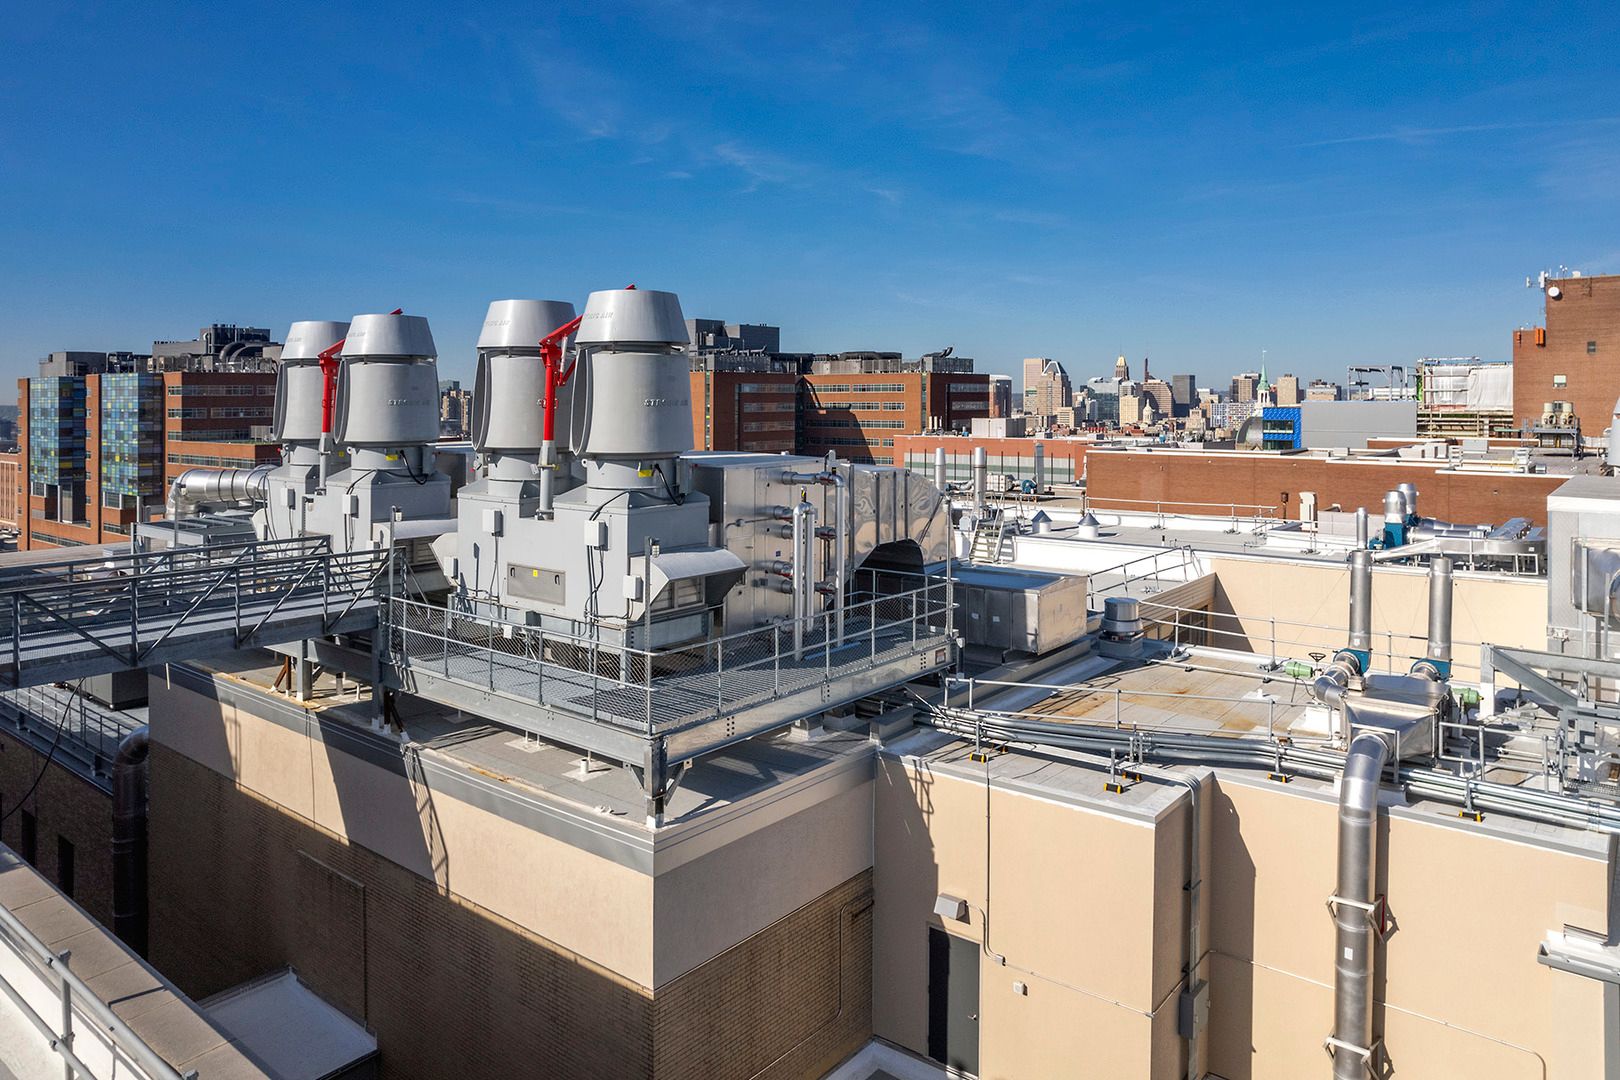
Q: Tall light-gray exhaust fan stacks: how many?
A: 4